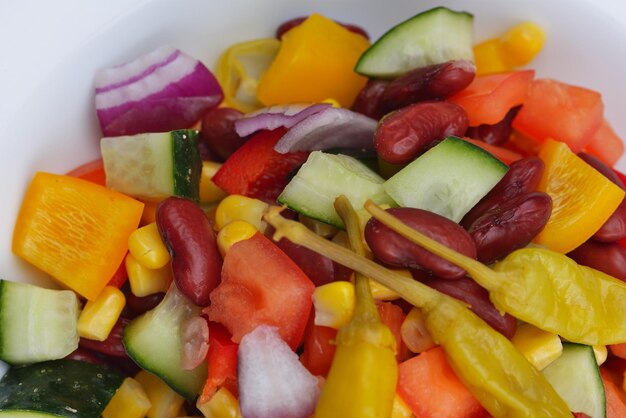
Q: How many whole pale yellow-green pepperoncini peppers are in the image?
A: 3